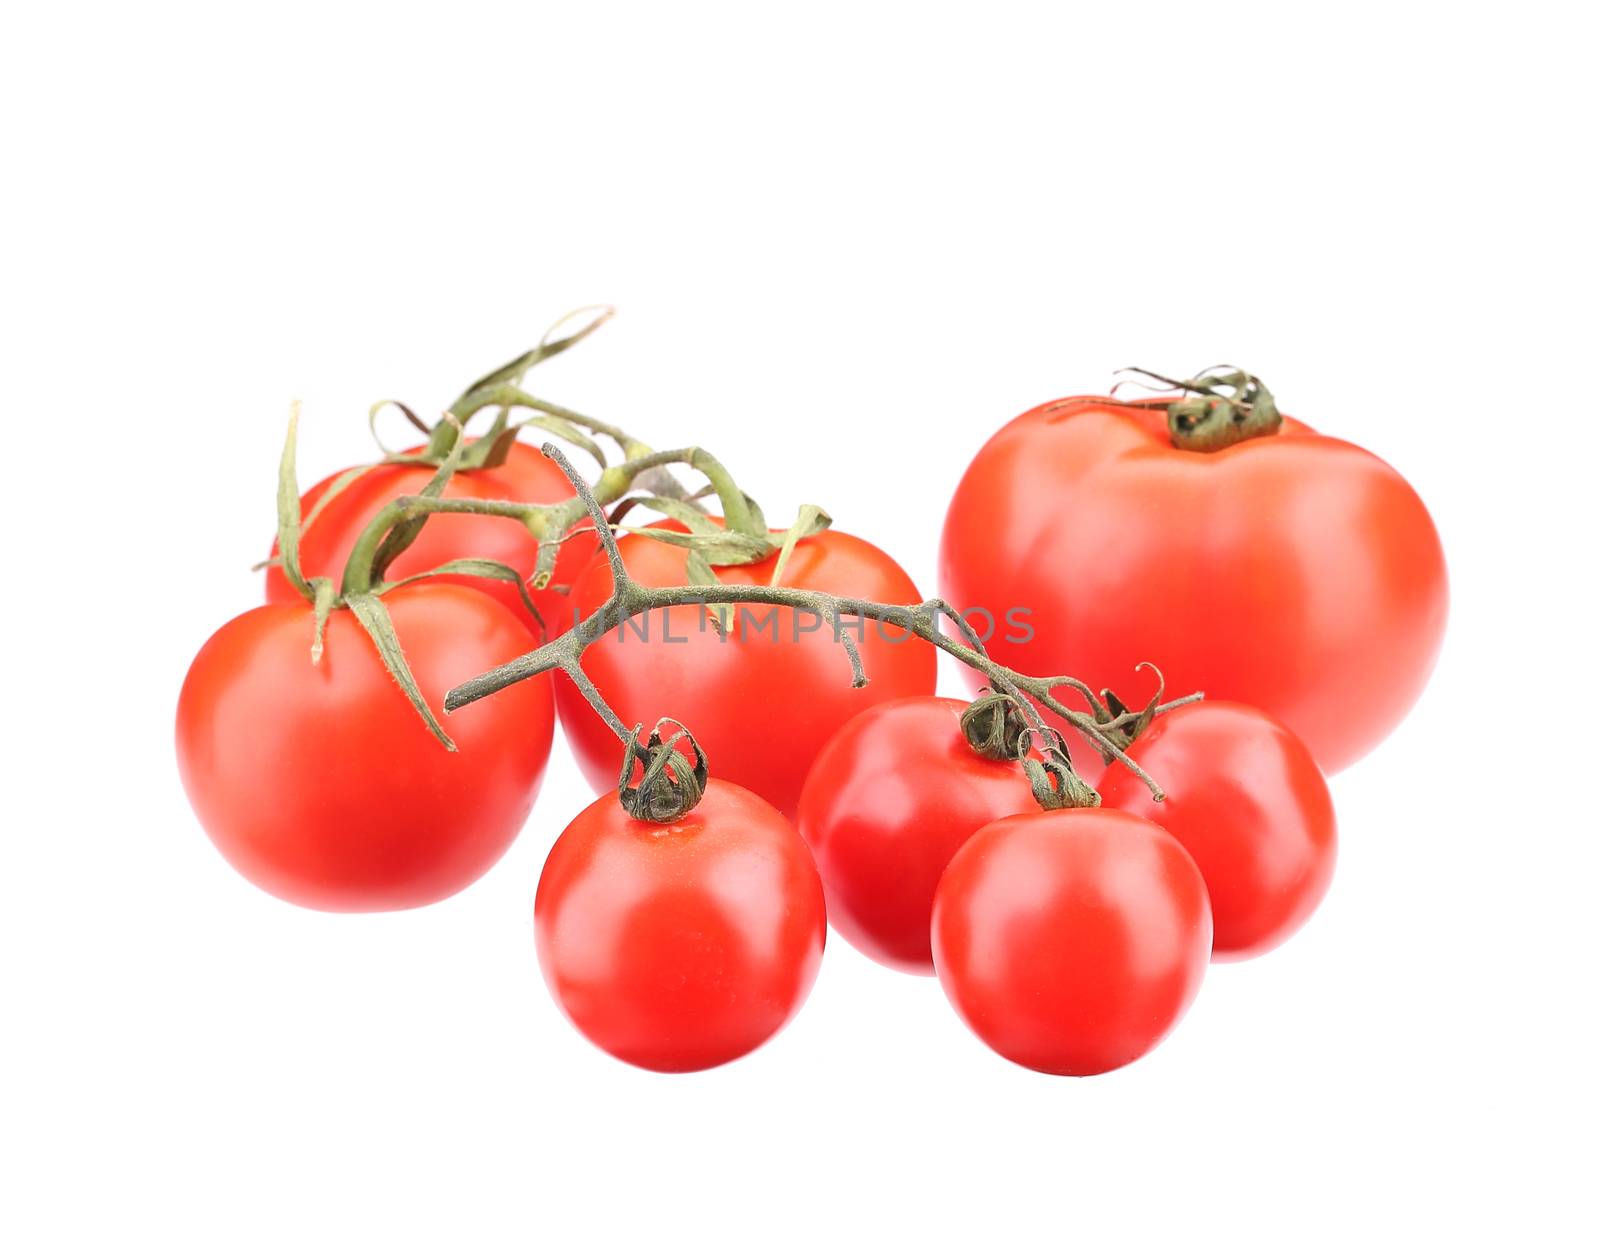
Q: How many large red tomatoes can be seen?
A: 4